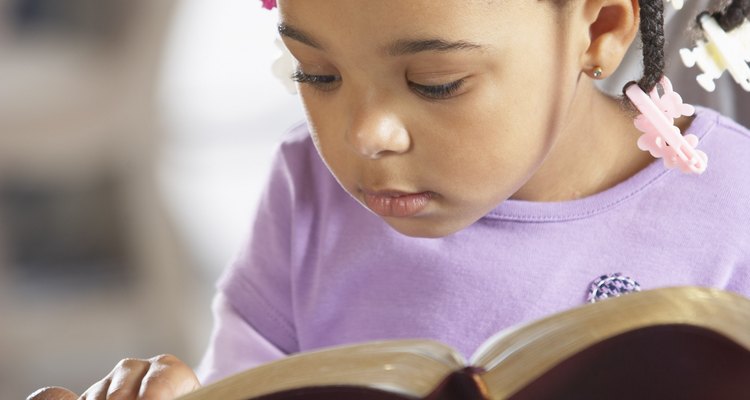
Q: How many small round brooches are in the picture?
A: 1